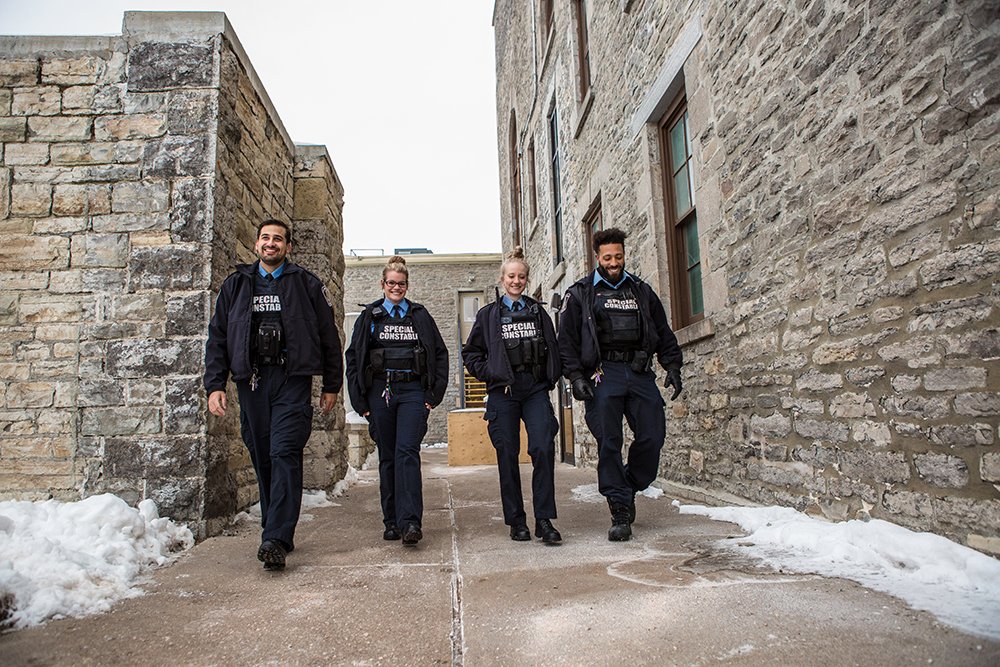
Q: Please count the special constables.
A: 4